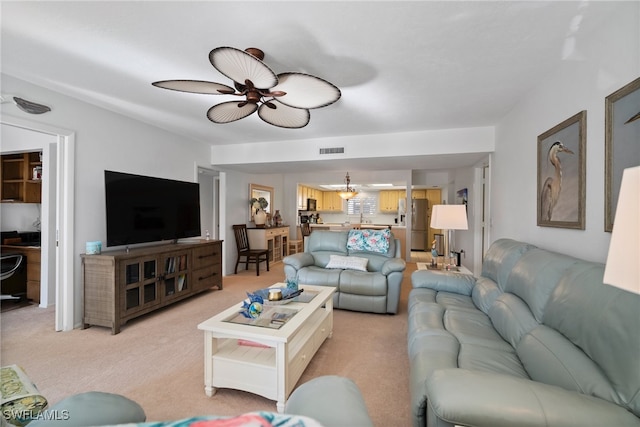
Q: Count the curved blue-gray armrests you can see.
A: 6